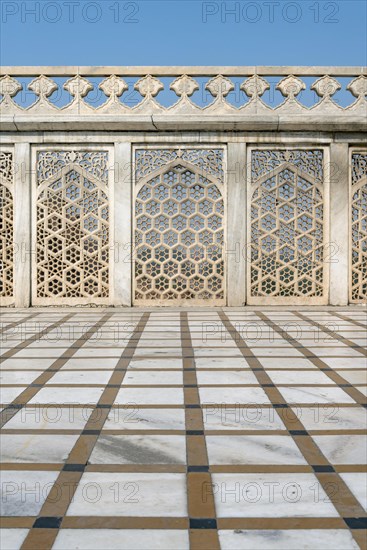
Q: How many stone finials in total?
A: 11